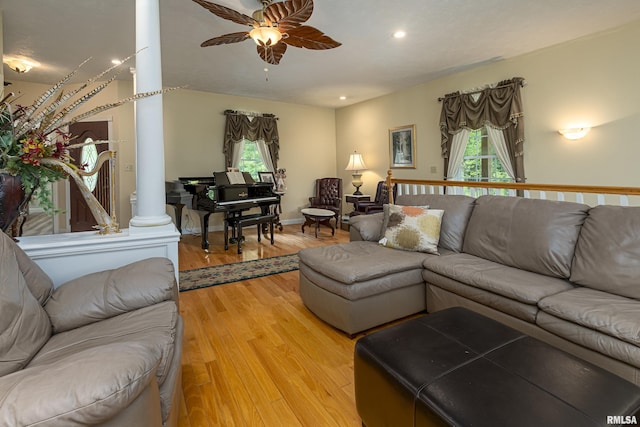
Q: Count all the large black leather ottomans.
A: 1